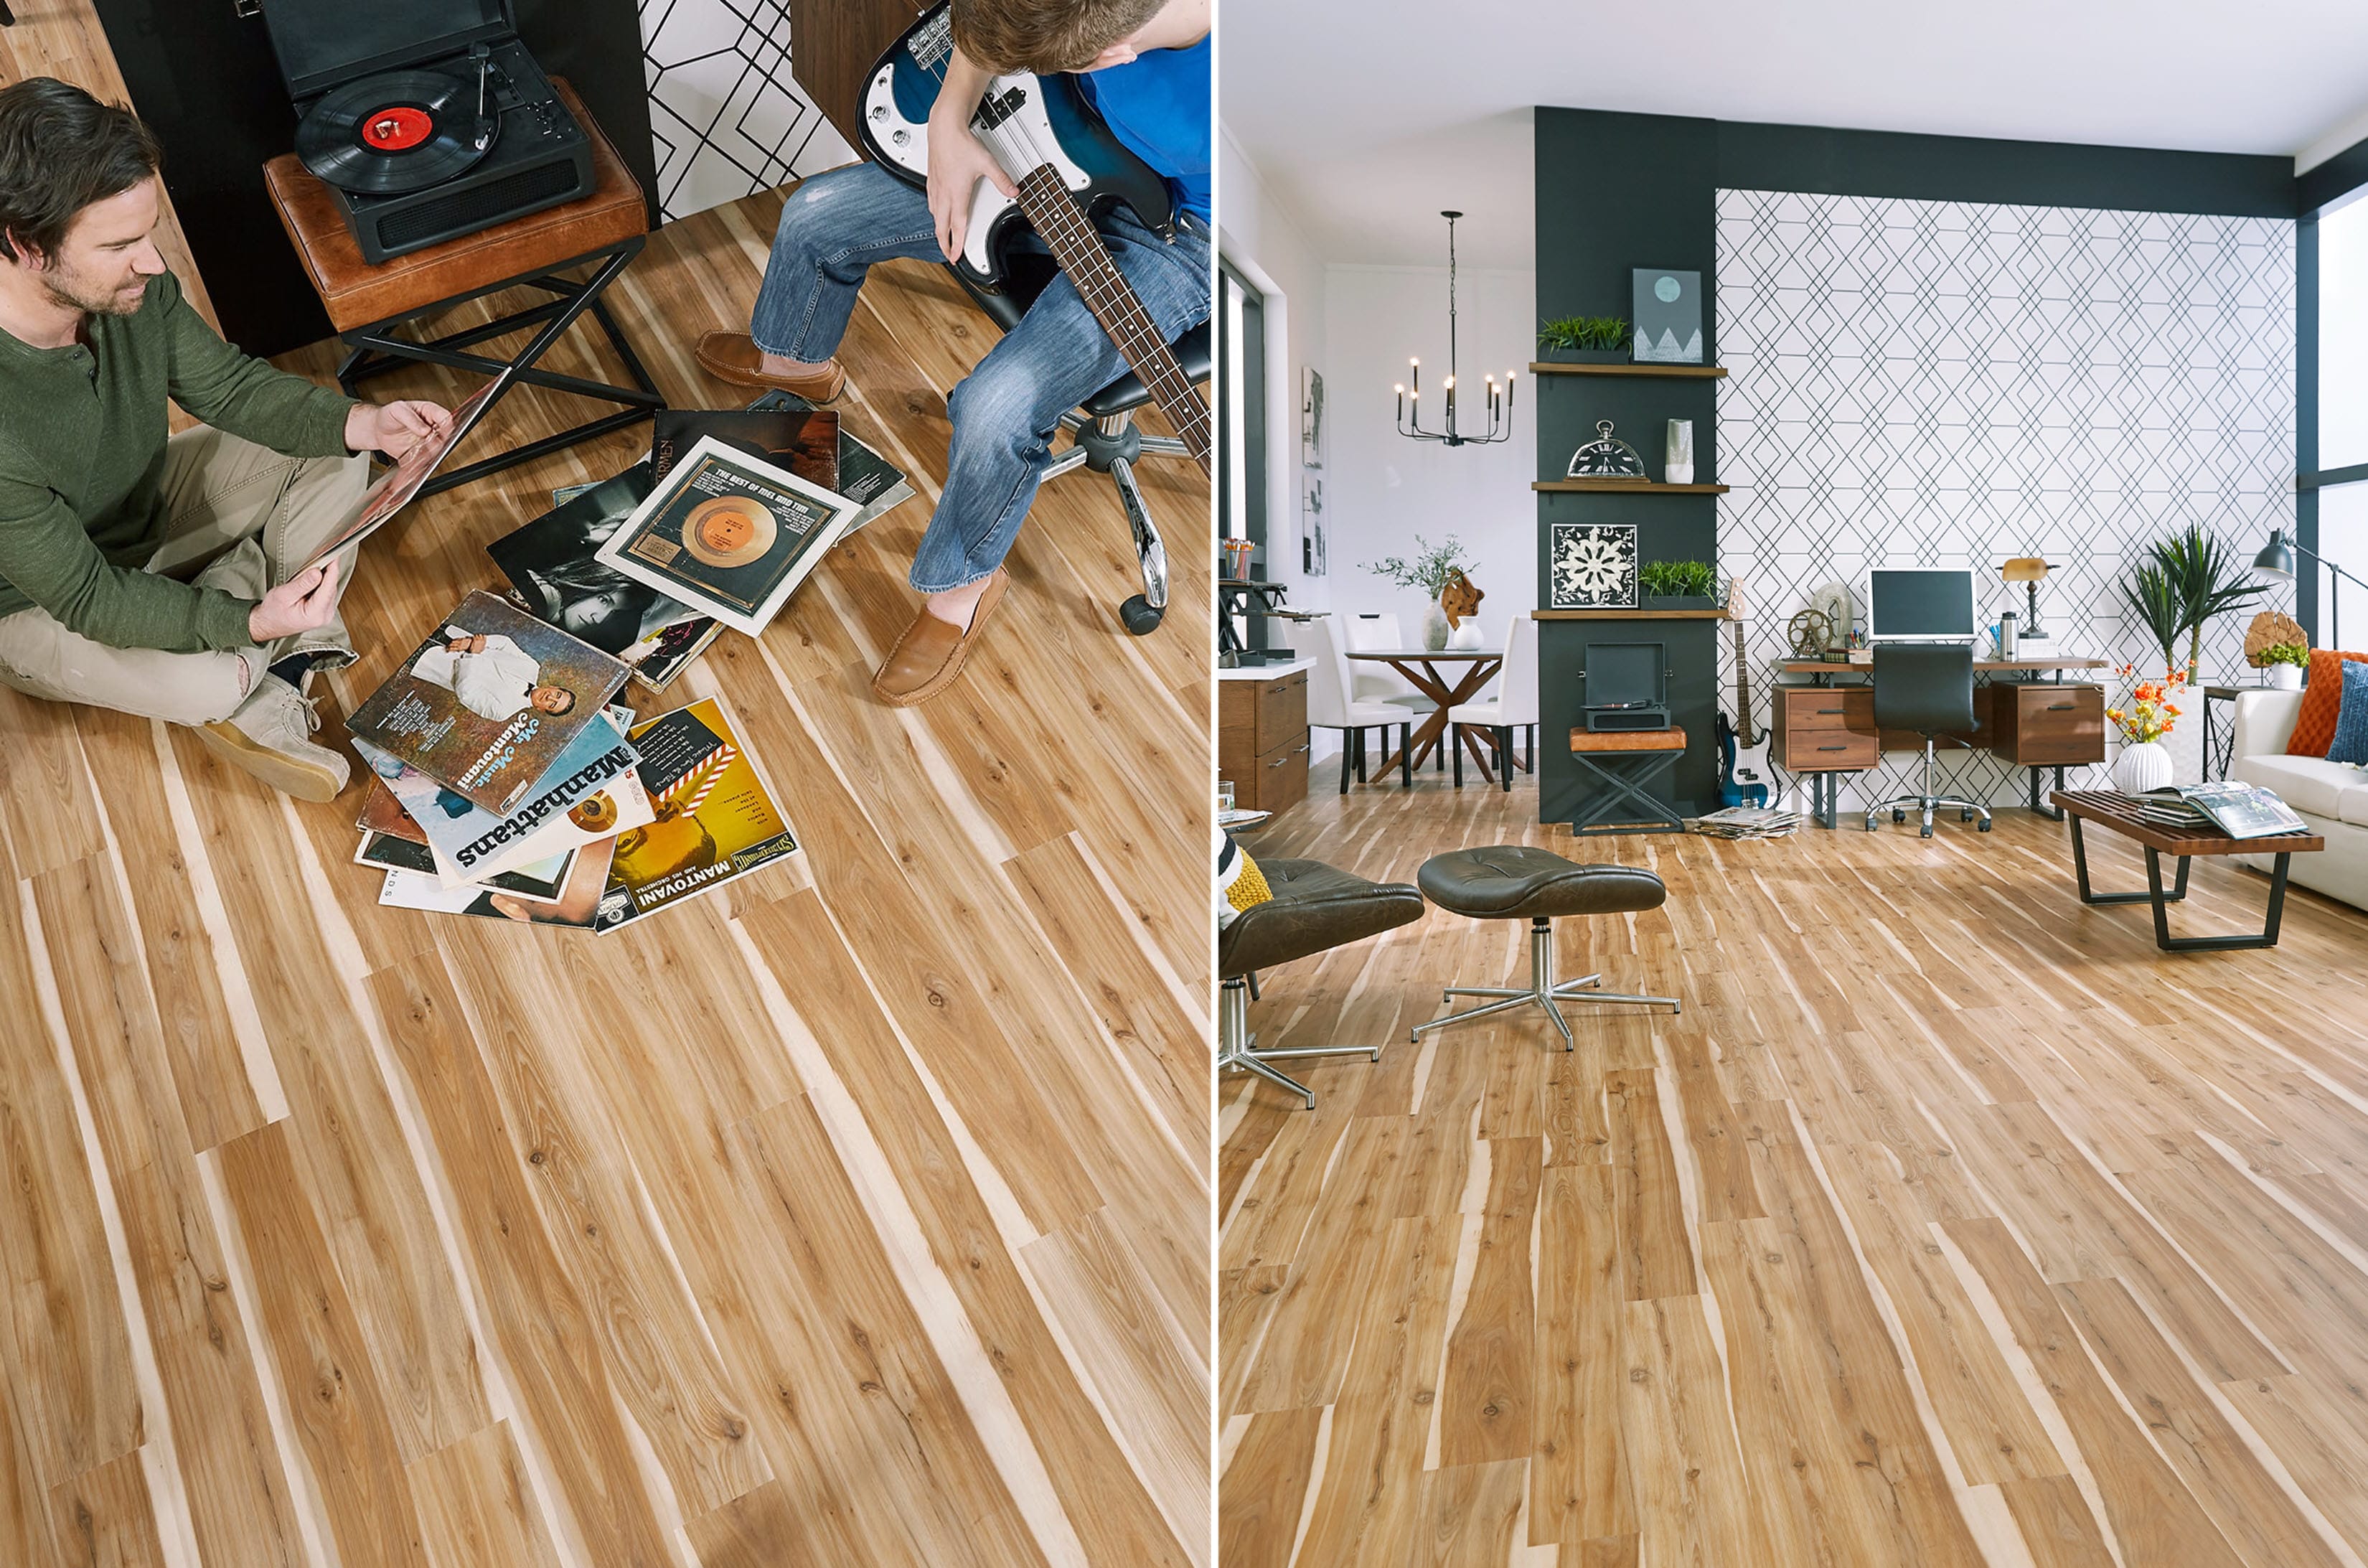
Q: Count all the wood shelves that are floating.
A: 3